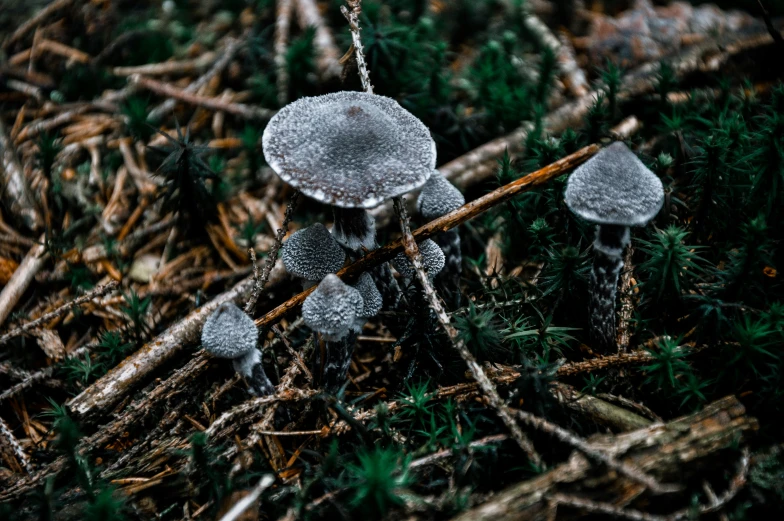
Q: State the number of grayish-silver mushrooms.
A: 8